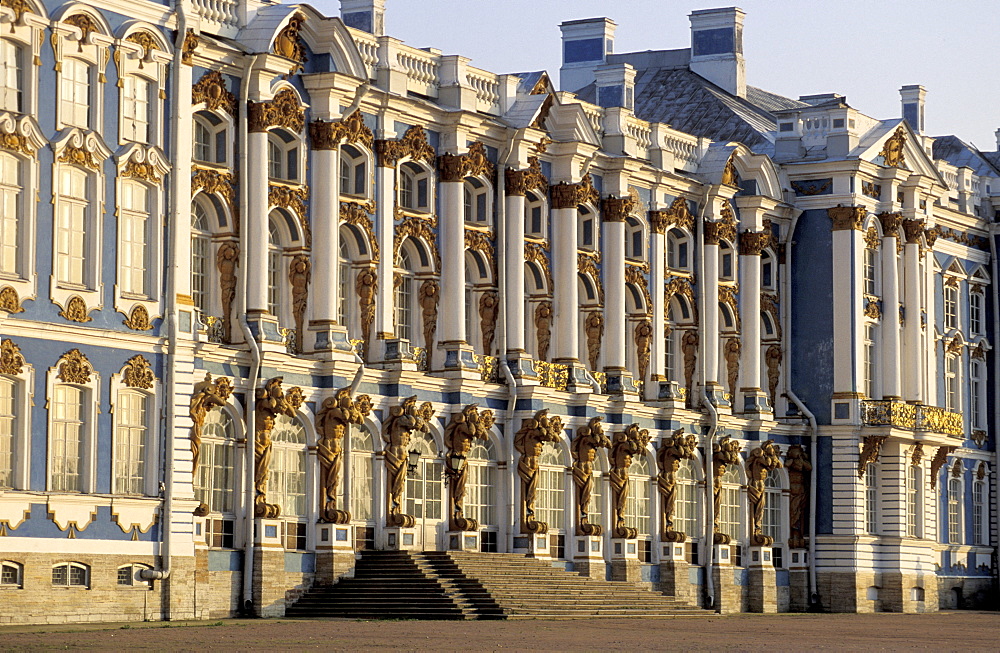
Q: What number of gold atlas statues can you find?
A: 12